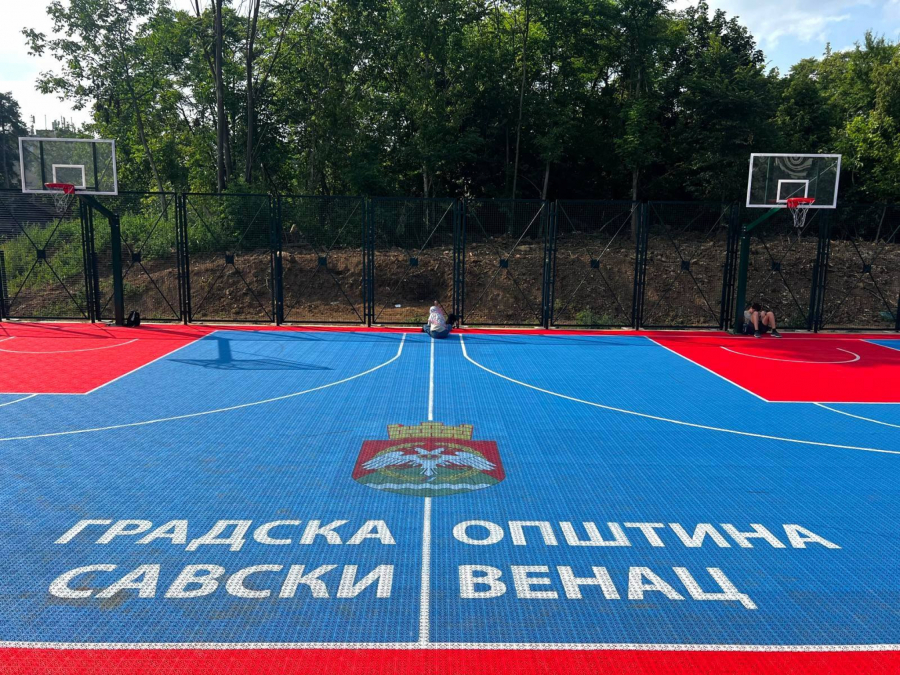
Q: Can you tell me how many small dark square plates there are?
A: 10